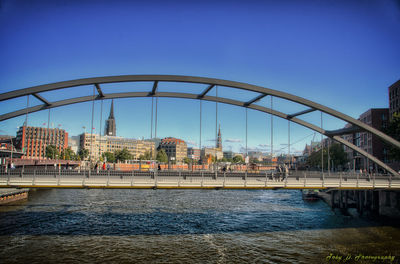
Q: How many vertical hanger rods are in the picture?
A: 13